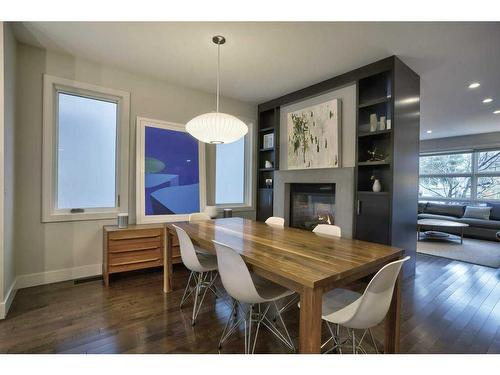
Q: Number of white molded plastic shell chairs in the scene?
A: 6